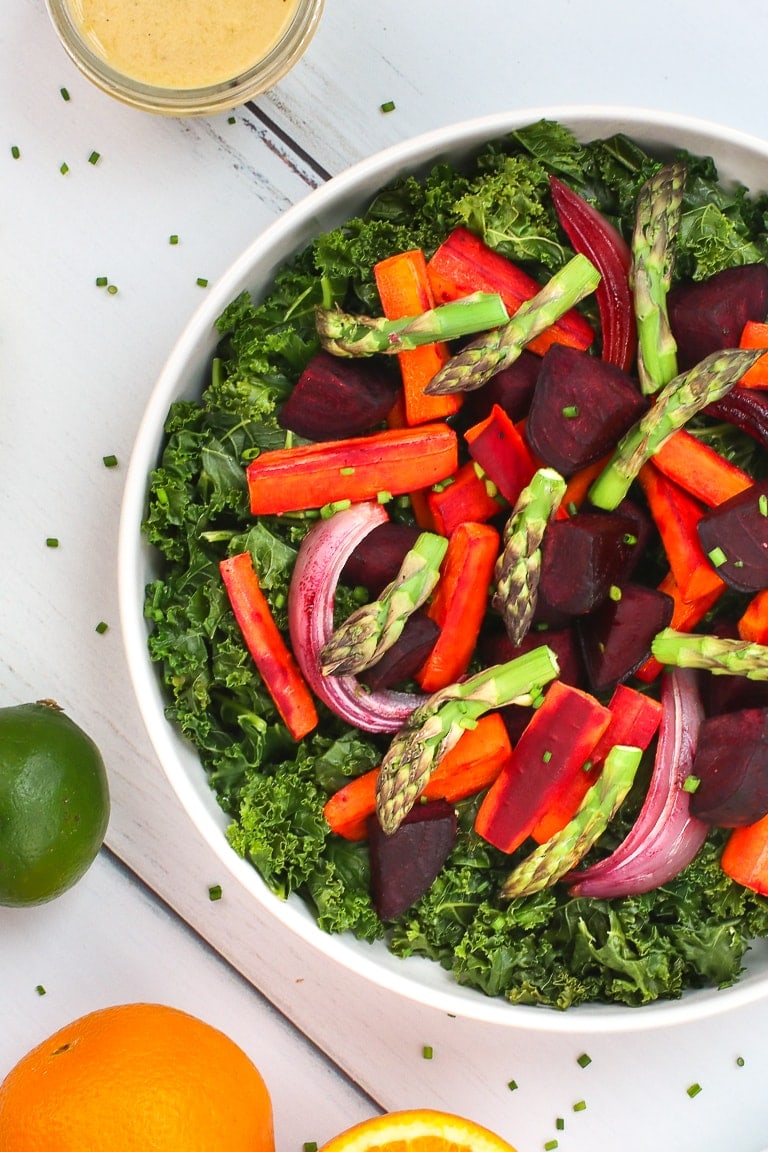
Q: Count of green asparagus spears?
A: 9